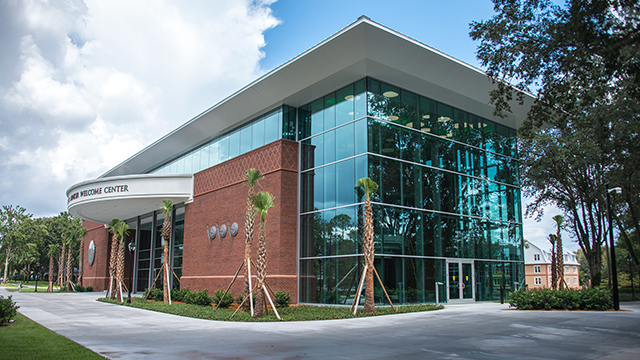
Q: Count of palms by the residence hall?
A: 2